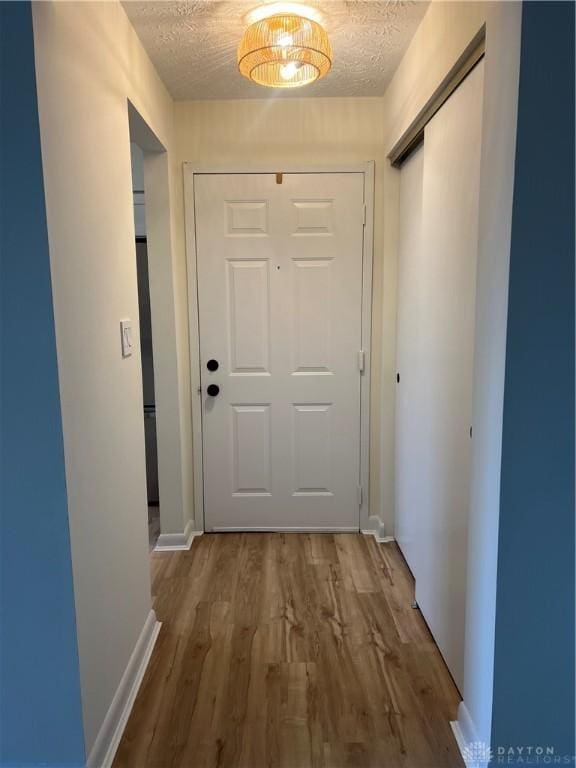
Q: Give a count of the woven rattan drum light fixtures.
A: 1